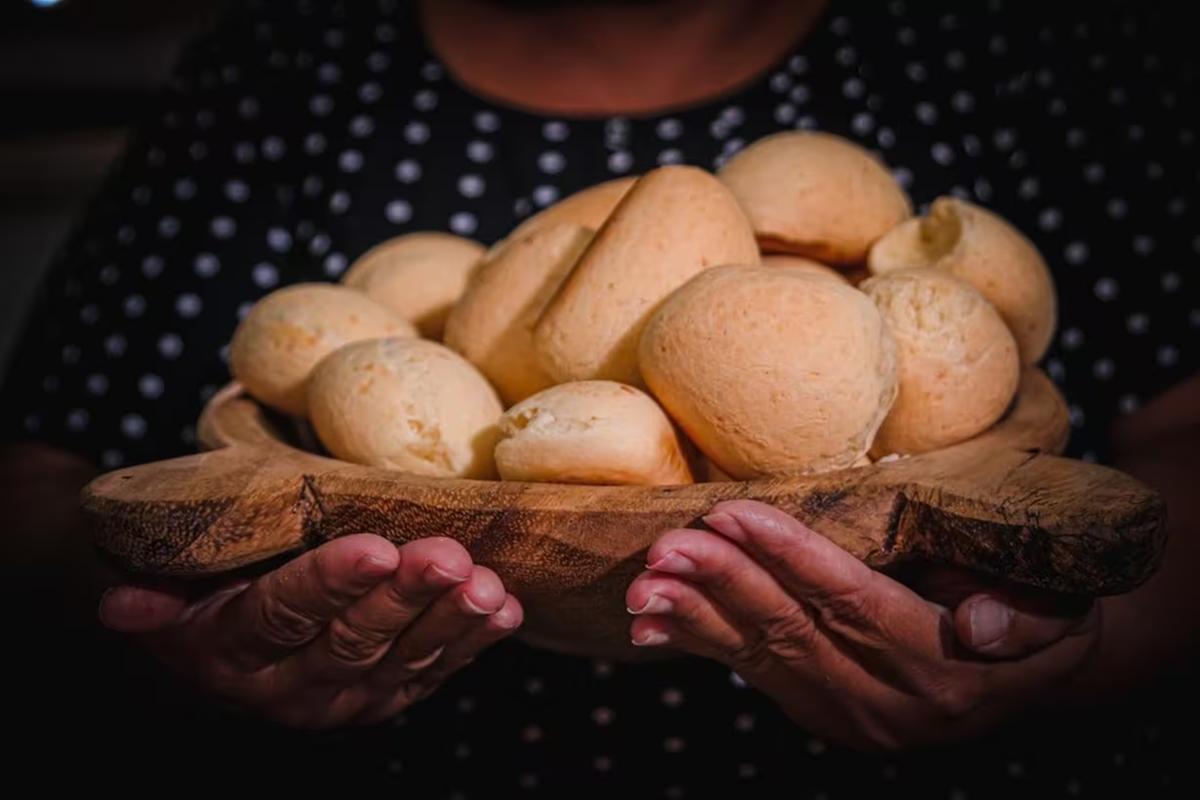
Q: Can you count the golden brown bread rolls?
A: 12